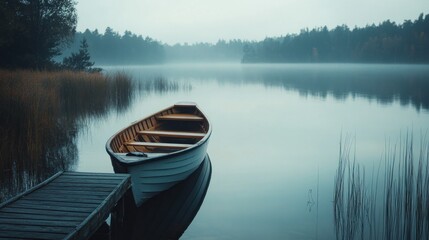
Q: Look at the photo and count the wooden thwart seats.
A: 3